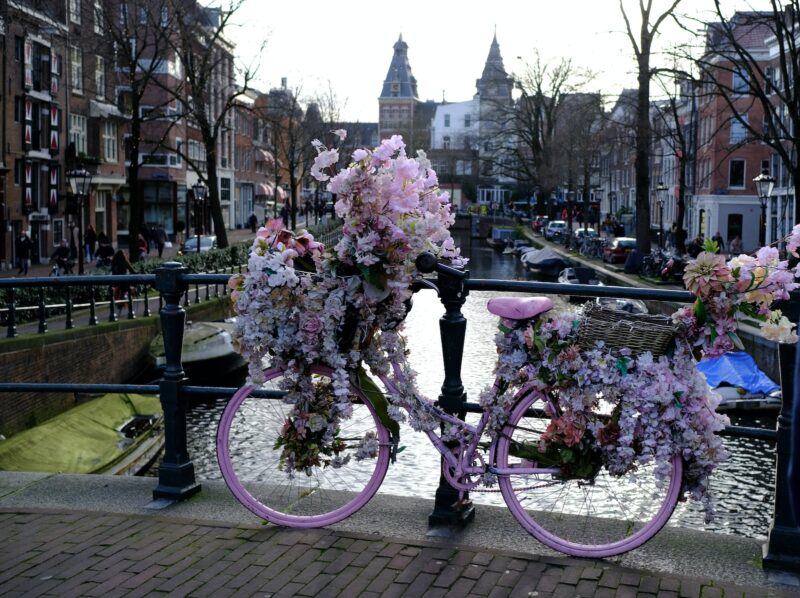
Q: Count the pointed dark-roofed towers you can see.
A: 2